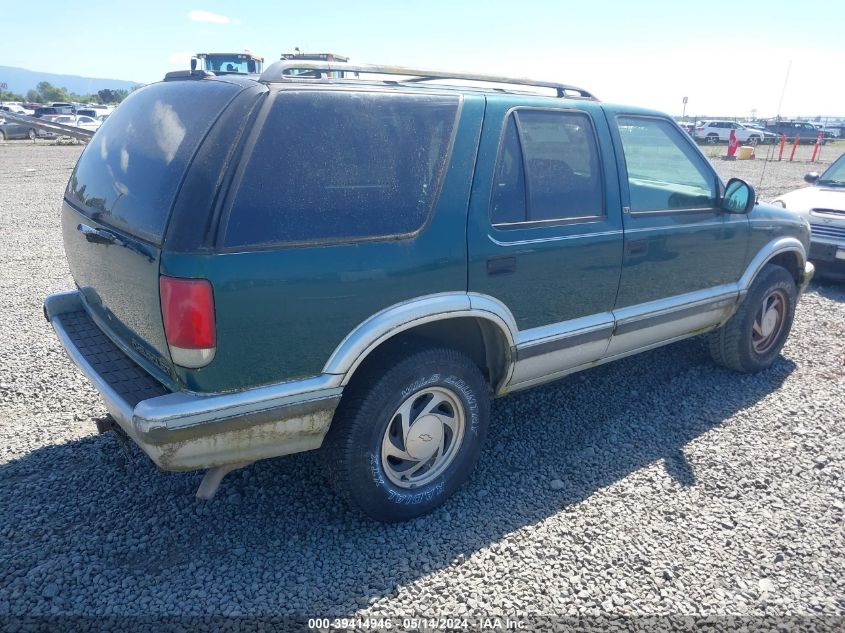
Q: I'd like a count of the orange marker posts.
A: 3